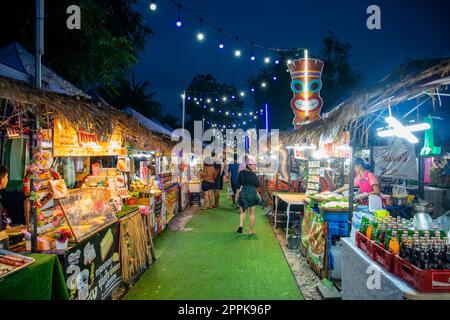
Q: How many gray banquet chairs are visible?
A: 0